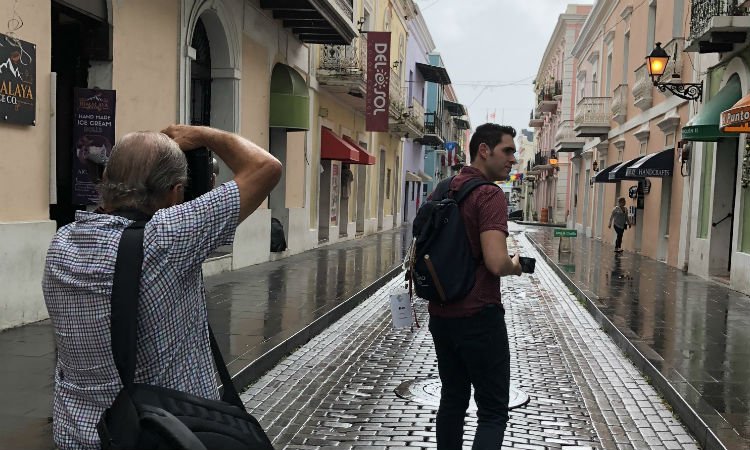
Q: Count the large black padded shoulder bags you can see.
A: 1